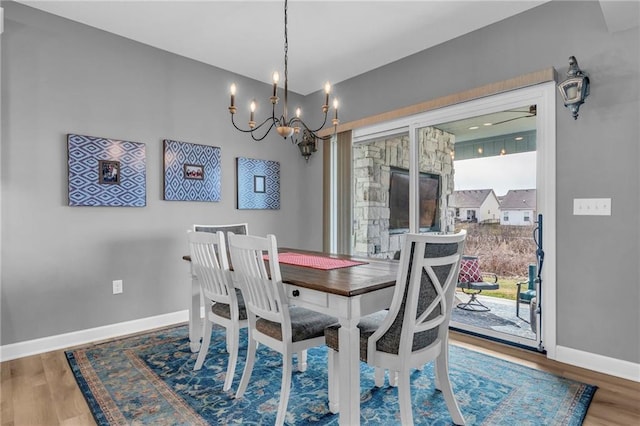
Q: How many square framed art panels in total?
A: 3